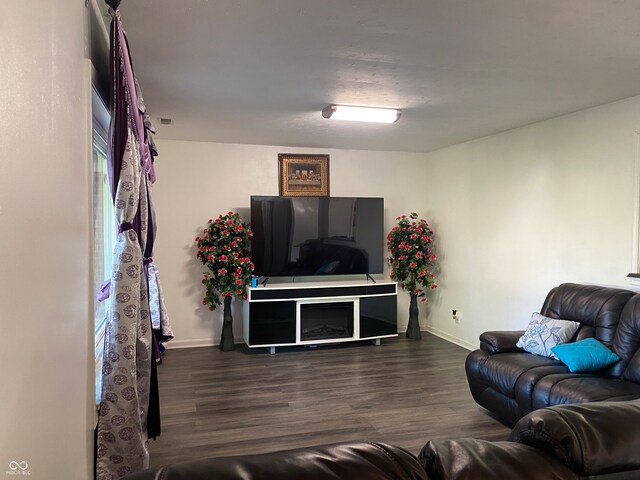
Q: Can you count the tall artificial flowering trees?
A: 2